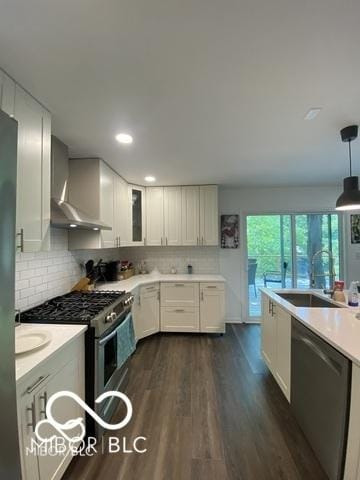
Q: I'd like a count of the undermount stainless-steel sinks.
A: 1